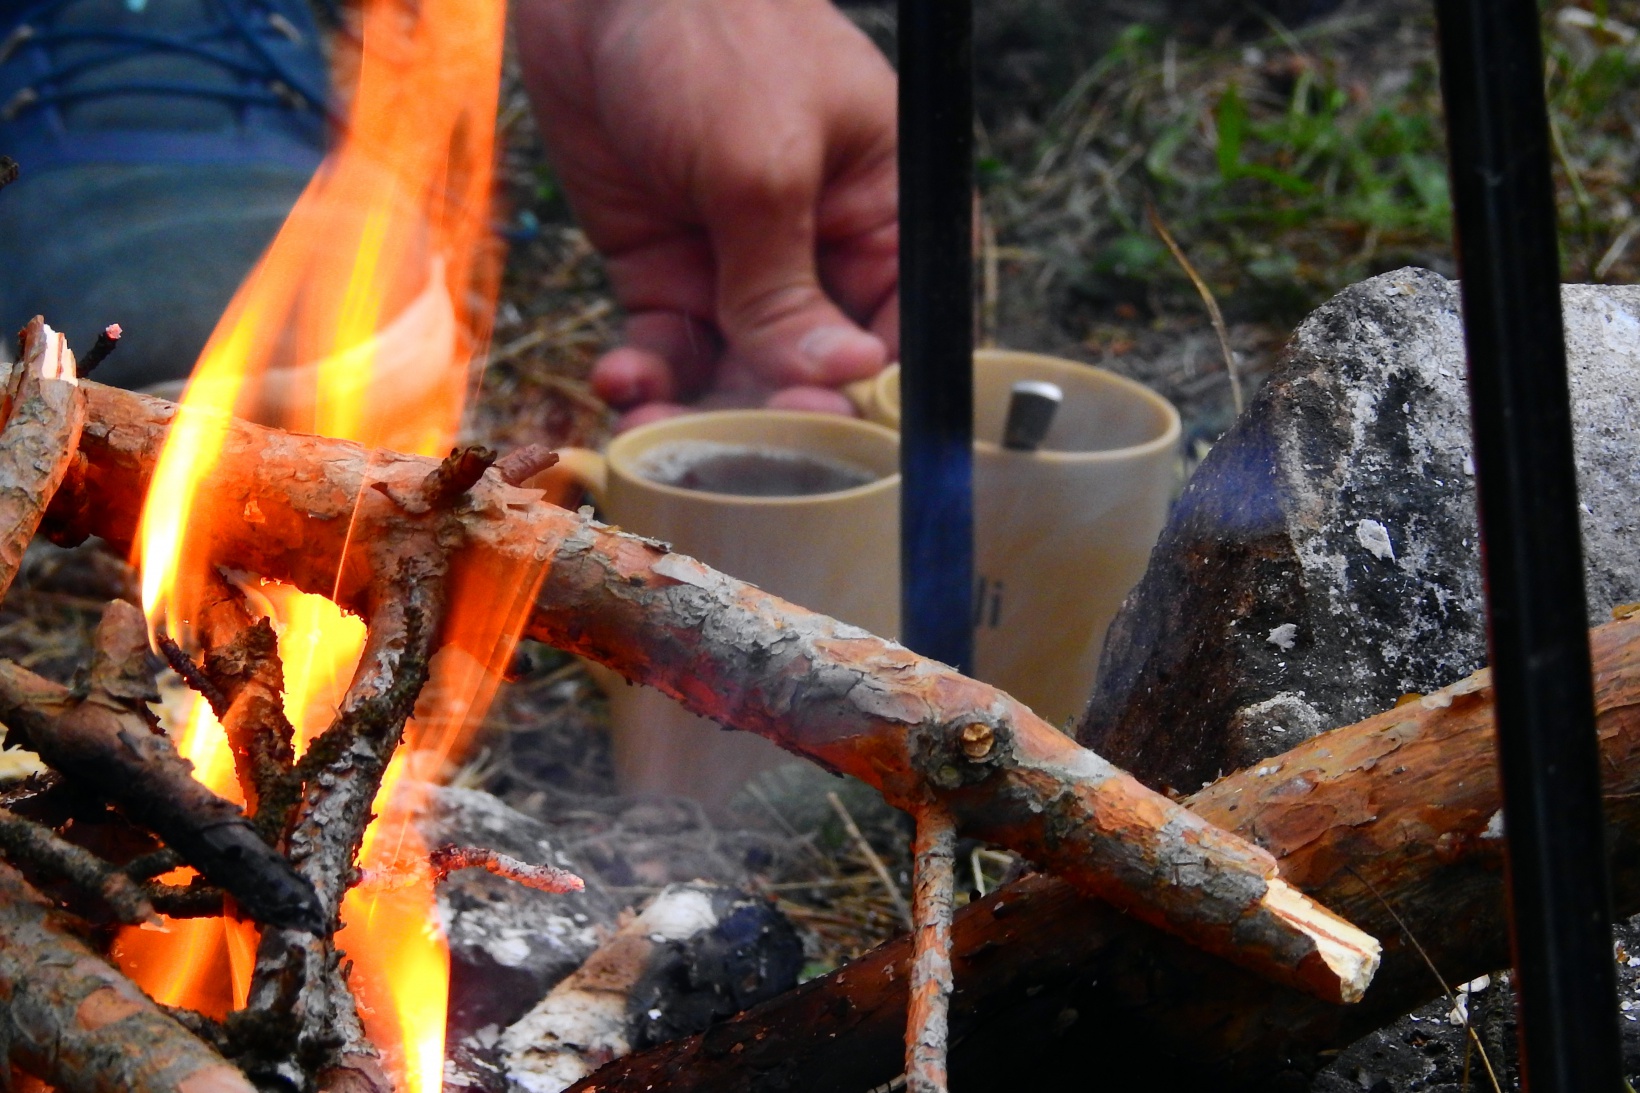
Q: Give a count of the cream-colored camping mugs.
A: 2